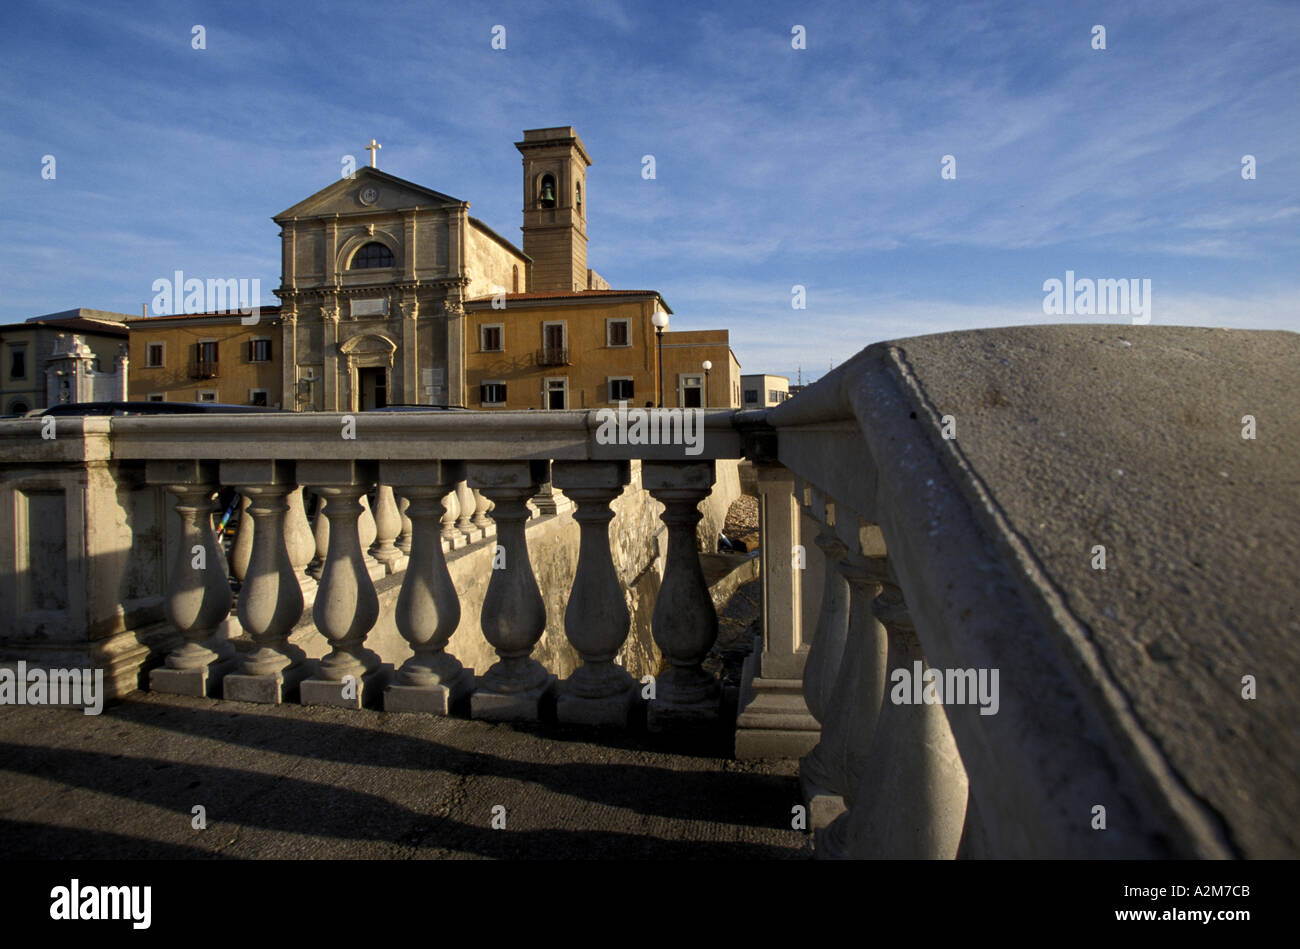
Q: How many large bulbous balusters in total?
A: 10